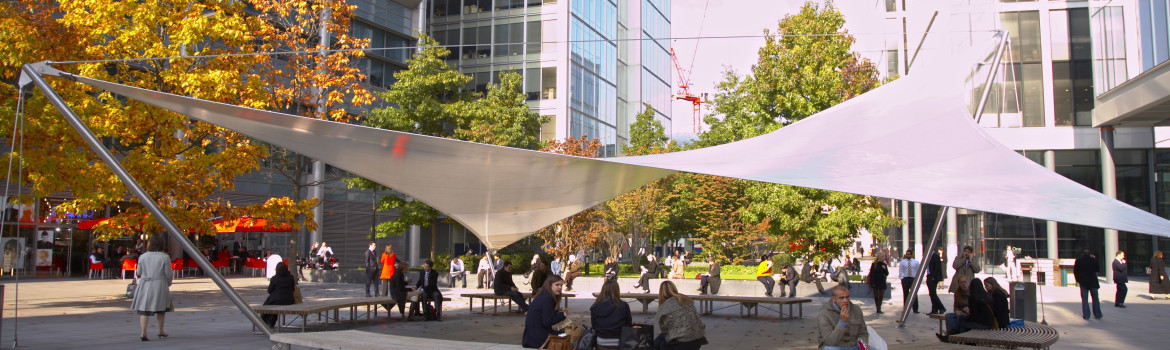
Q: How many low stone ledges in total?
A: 1